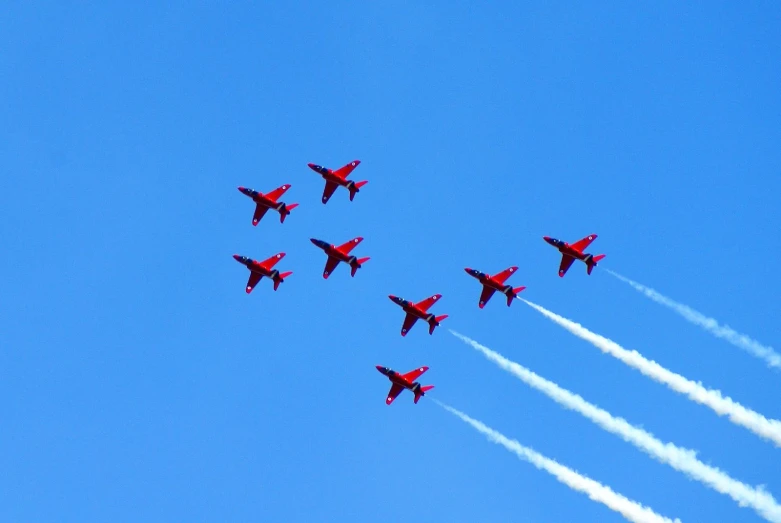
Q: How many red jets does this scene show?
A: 8